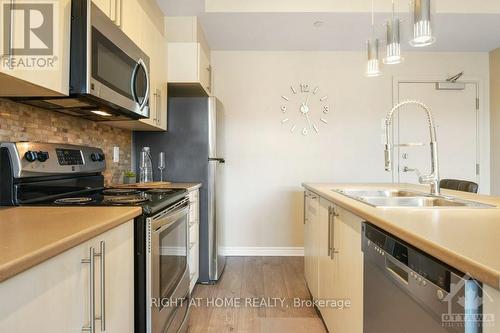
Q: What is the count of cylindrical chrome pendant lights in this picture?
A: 3